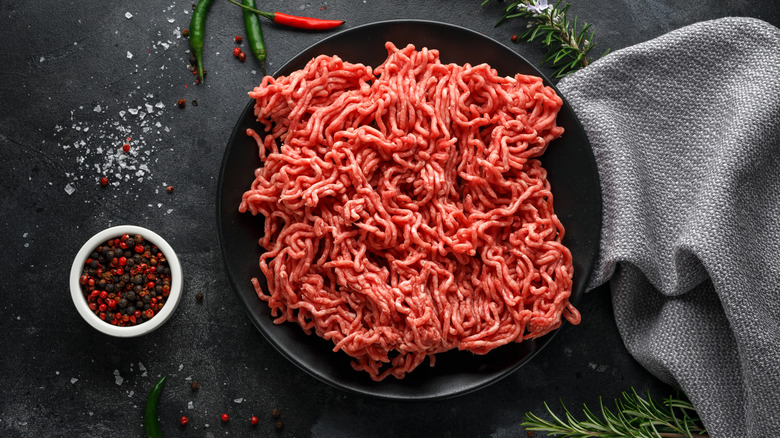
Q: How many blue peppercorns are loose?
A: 0